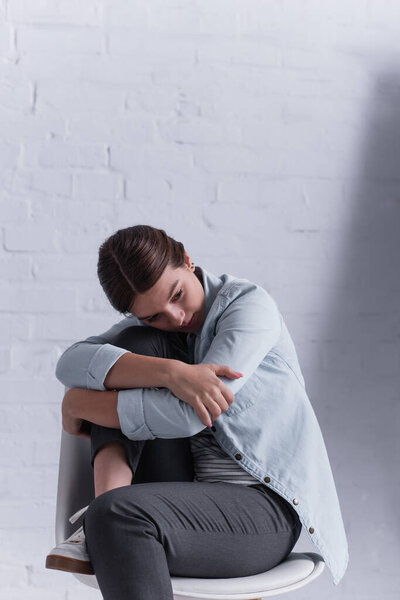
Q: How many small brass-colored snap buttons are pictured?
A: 5